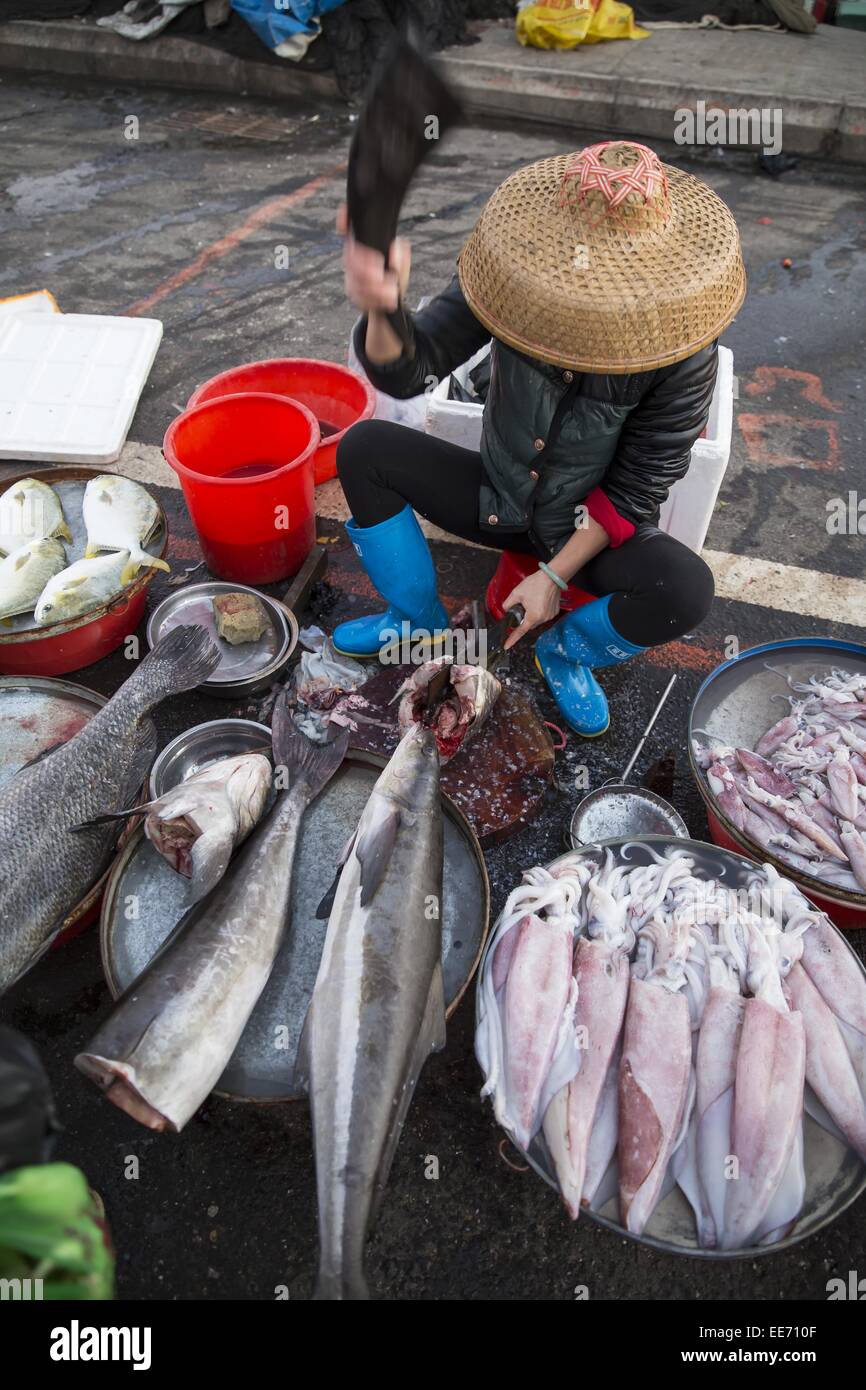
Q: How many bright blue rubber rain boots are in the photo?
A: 2